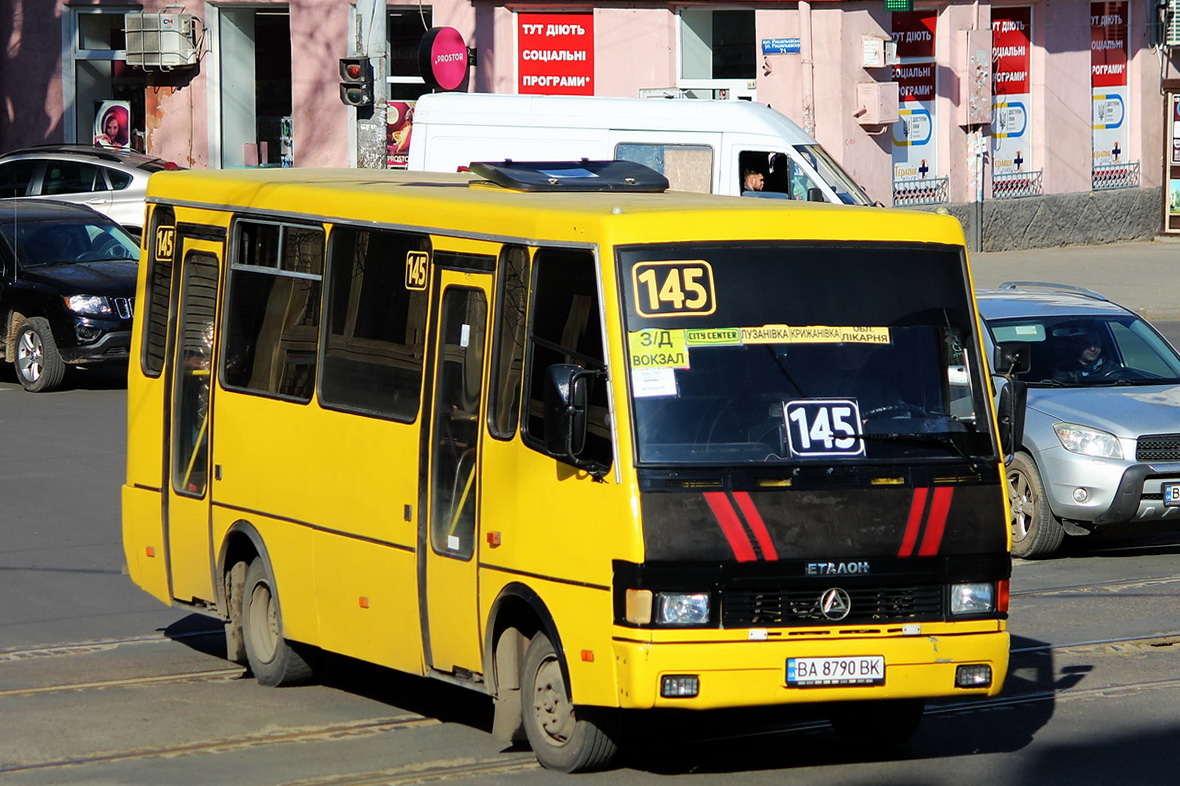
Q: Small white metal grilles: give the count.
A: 3